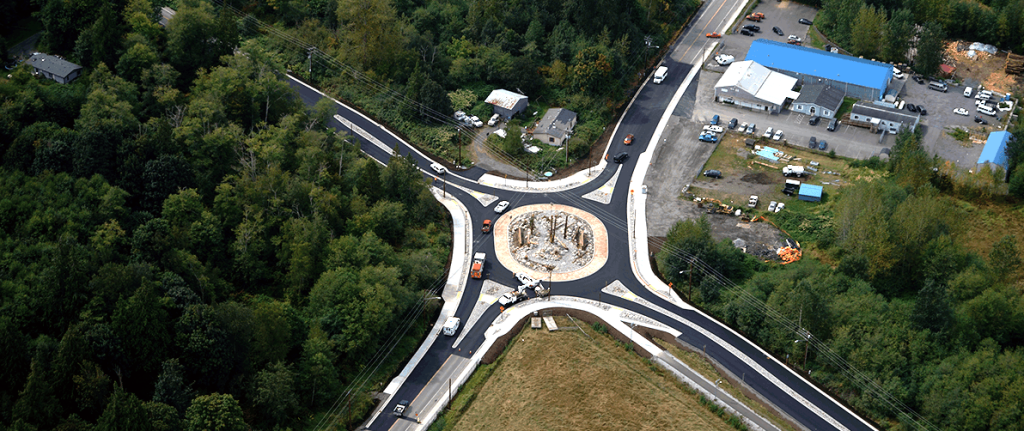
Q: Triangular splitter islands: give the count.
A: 4